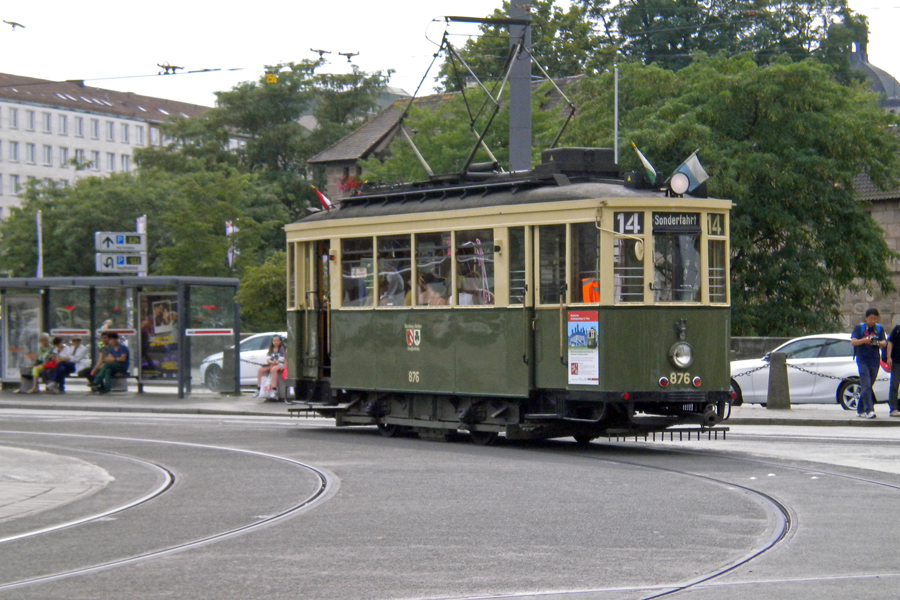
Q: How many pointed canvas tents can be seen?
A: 0